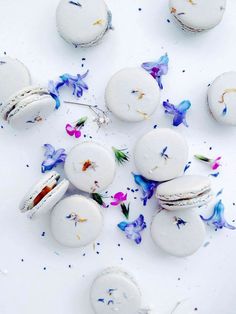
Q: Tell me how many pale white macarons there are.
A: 13